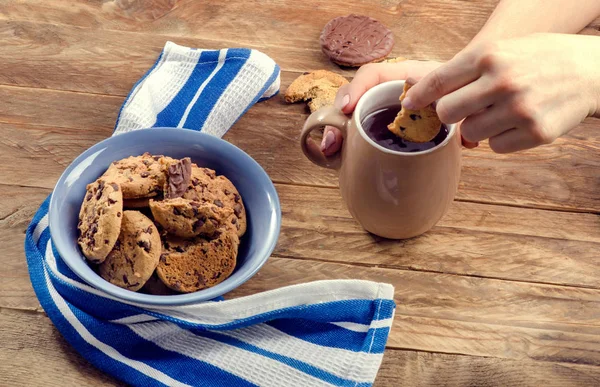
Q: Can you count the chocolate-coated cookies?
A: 1